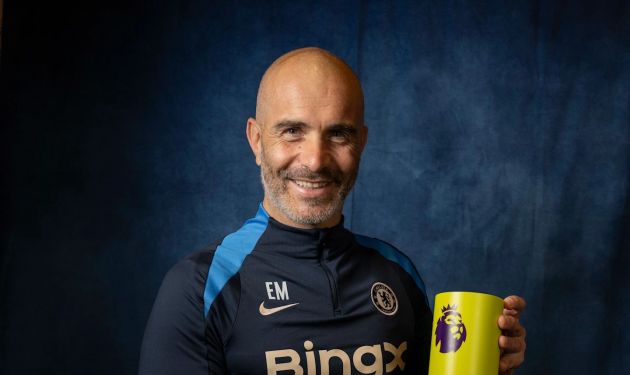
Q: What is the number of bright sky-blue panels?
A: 2